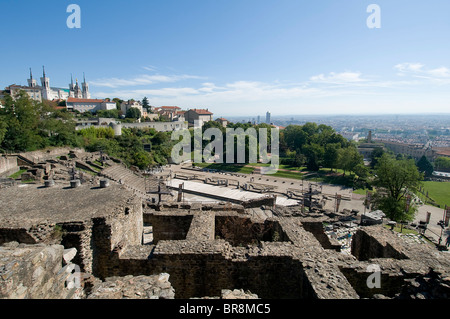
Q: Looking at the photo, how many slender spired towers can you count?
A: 4